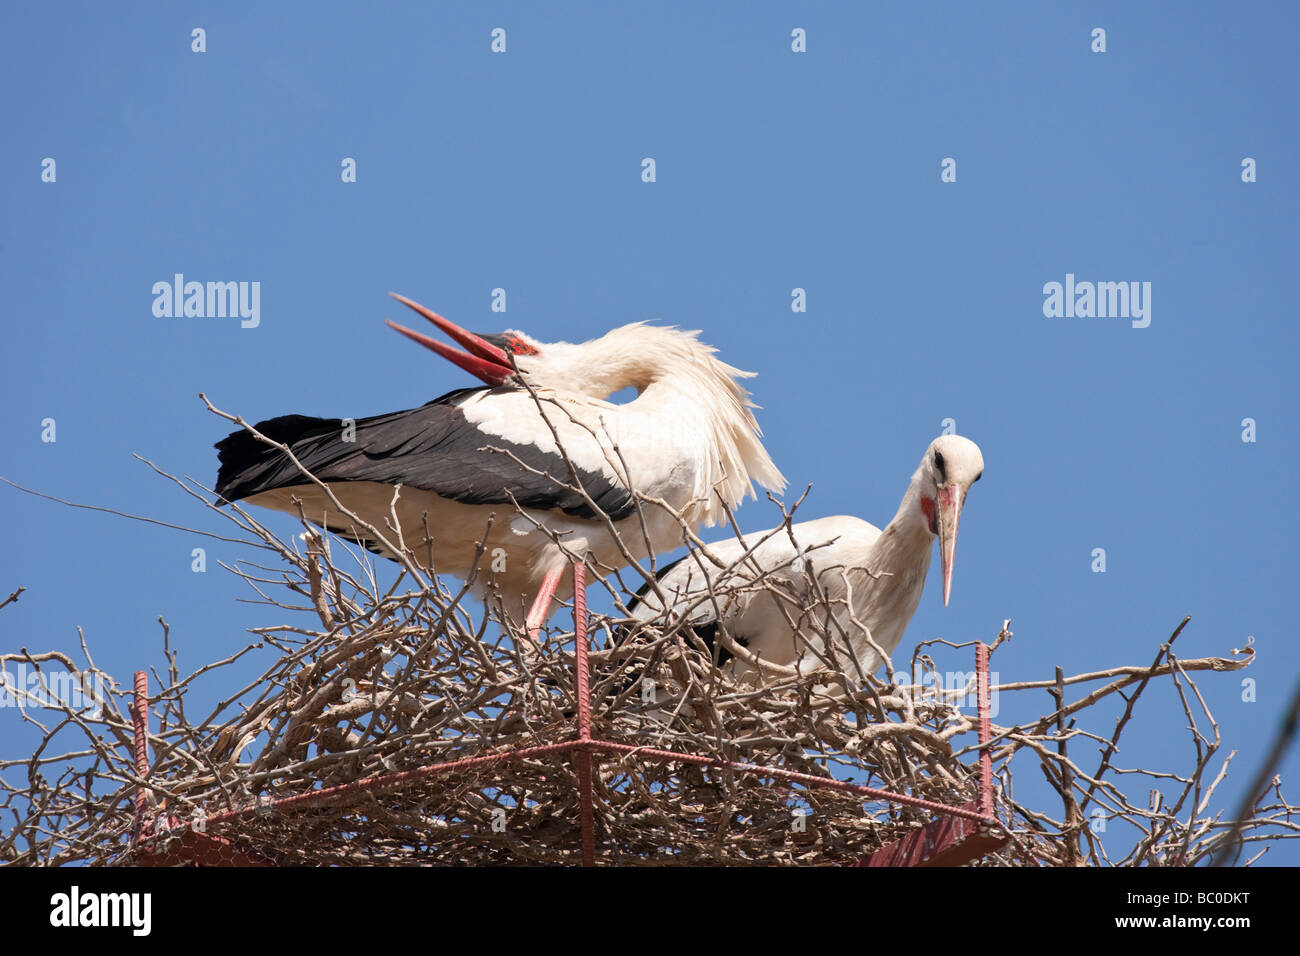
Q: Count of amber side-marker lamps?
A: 0